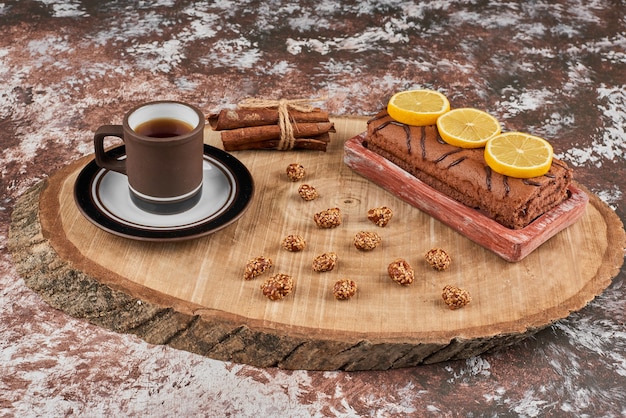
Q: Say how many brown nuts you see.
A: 13